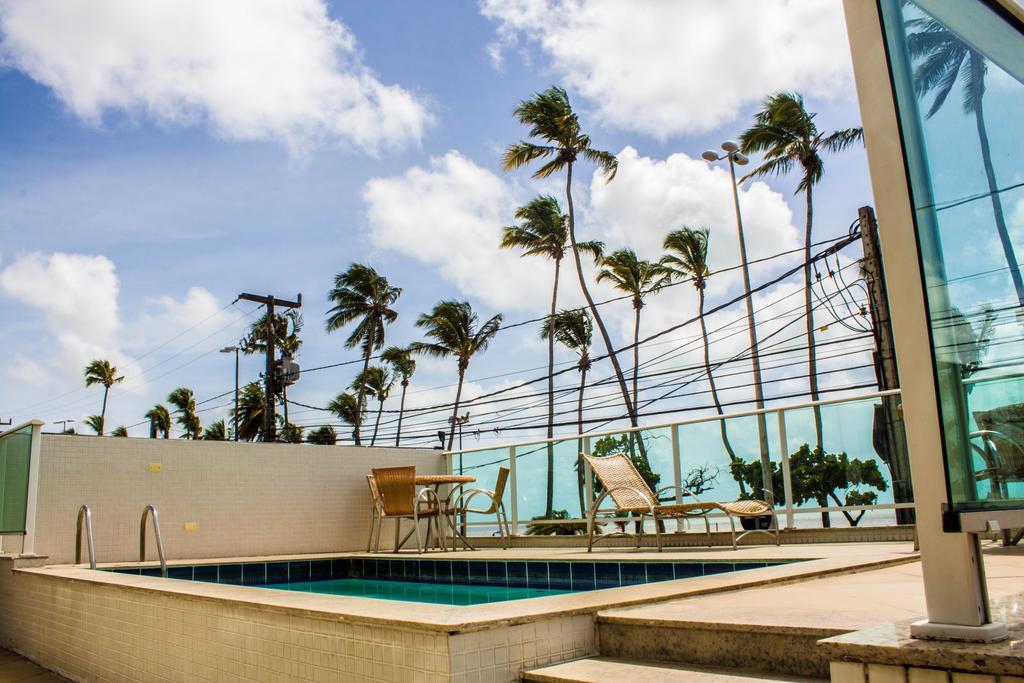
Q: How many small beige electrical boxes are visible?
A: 2